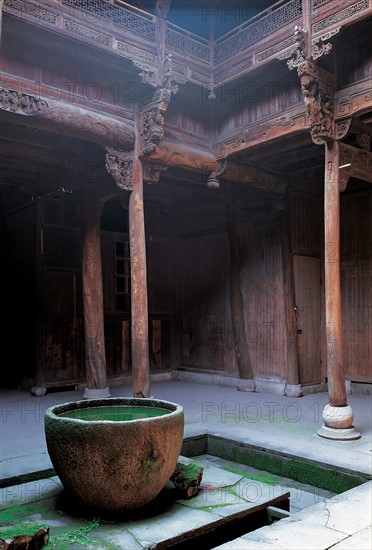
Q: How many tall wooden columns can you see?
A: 5